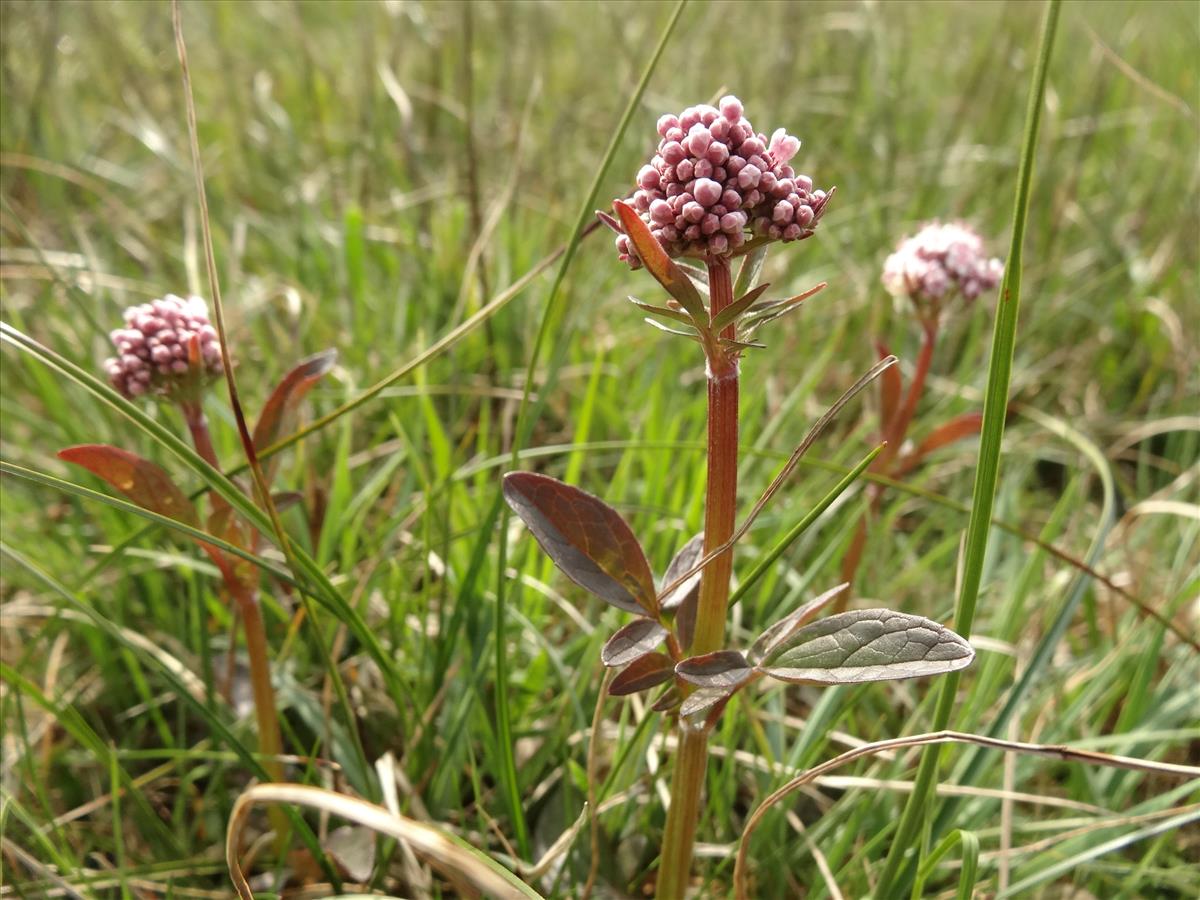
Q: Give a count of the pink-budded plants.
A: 3